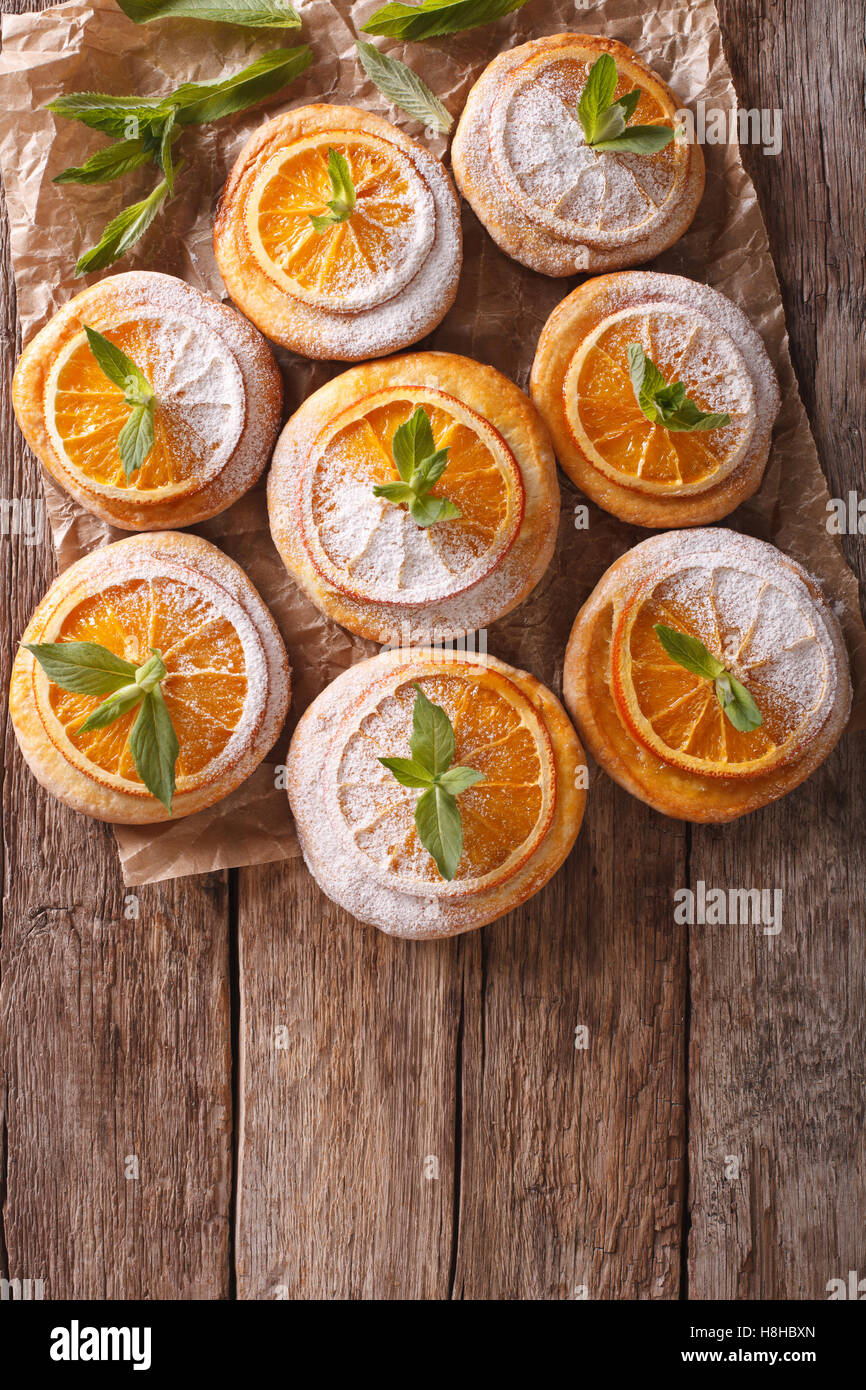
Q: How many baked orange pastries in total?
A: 8